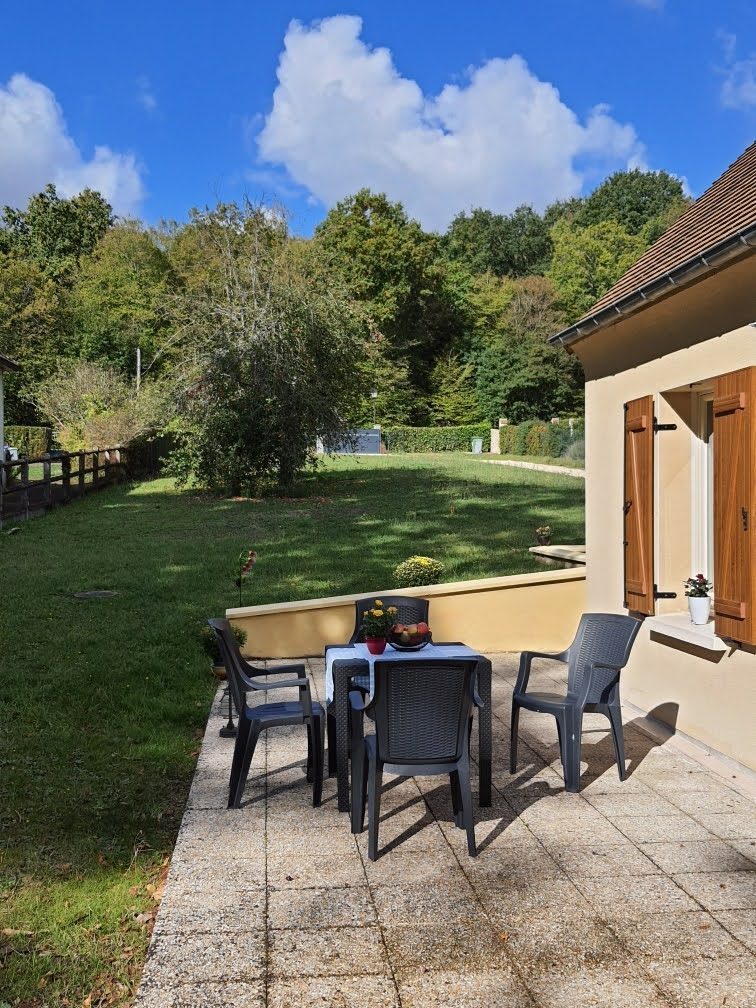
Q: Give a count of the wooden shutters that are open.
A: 2